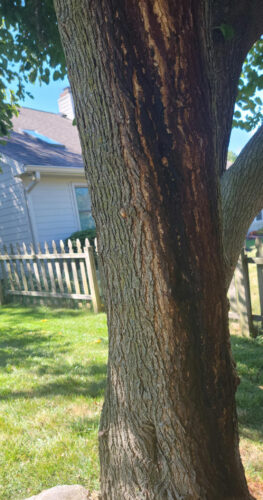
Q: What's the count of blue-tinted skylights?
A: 1